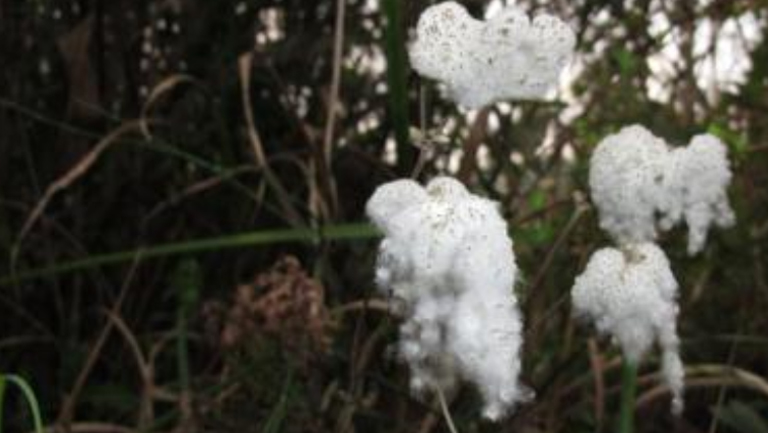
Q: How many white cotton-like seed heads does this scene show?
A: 4